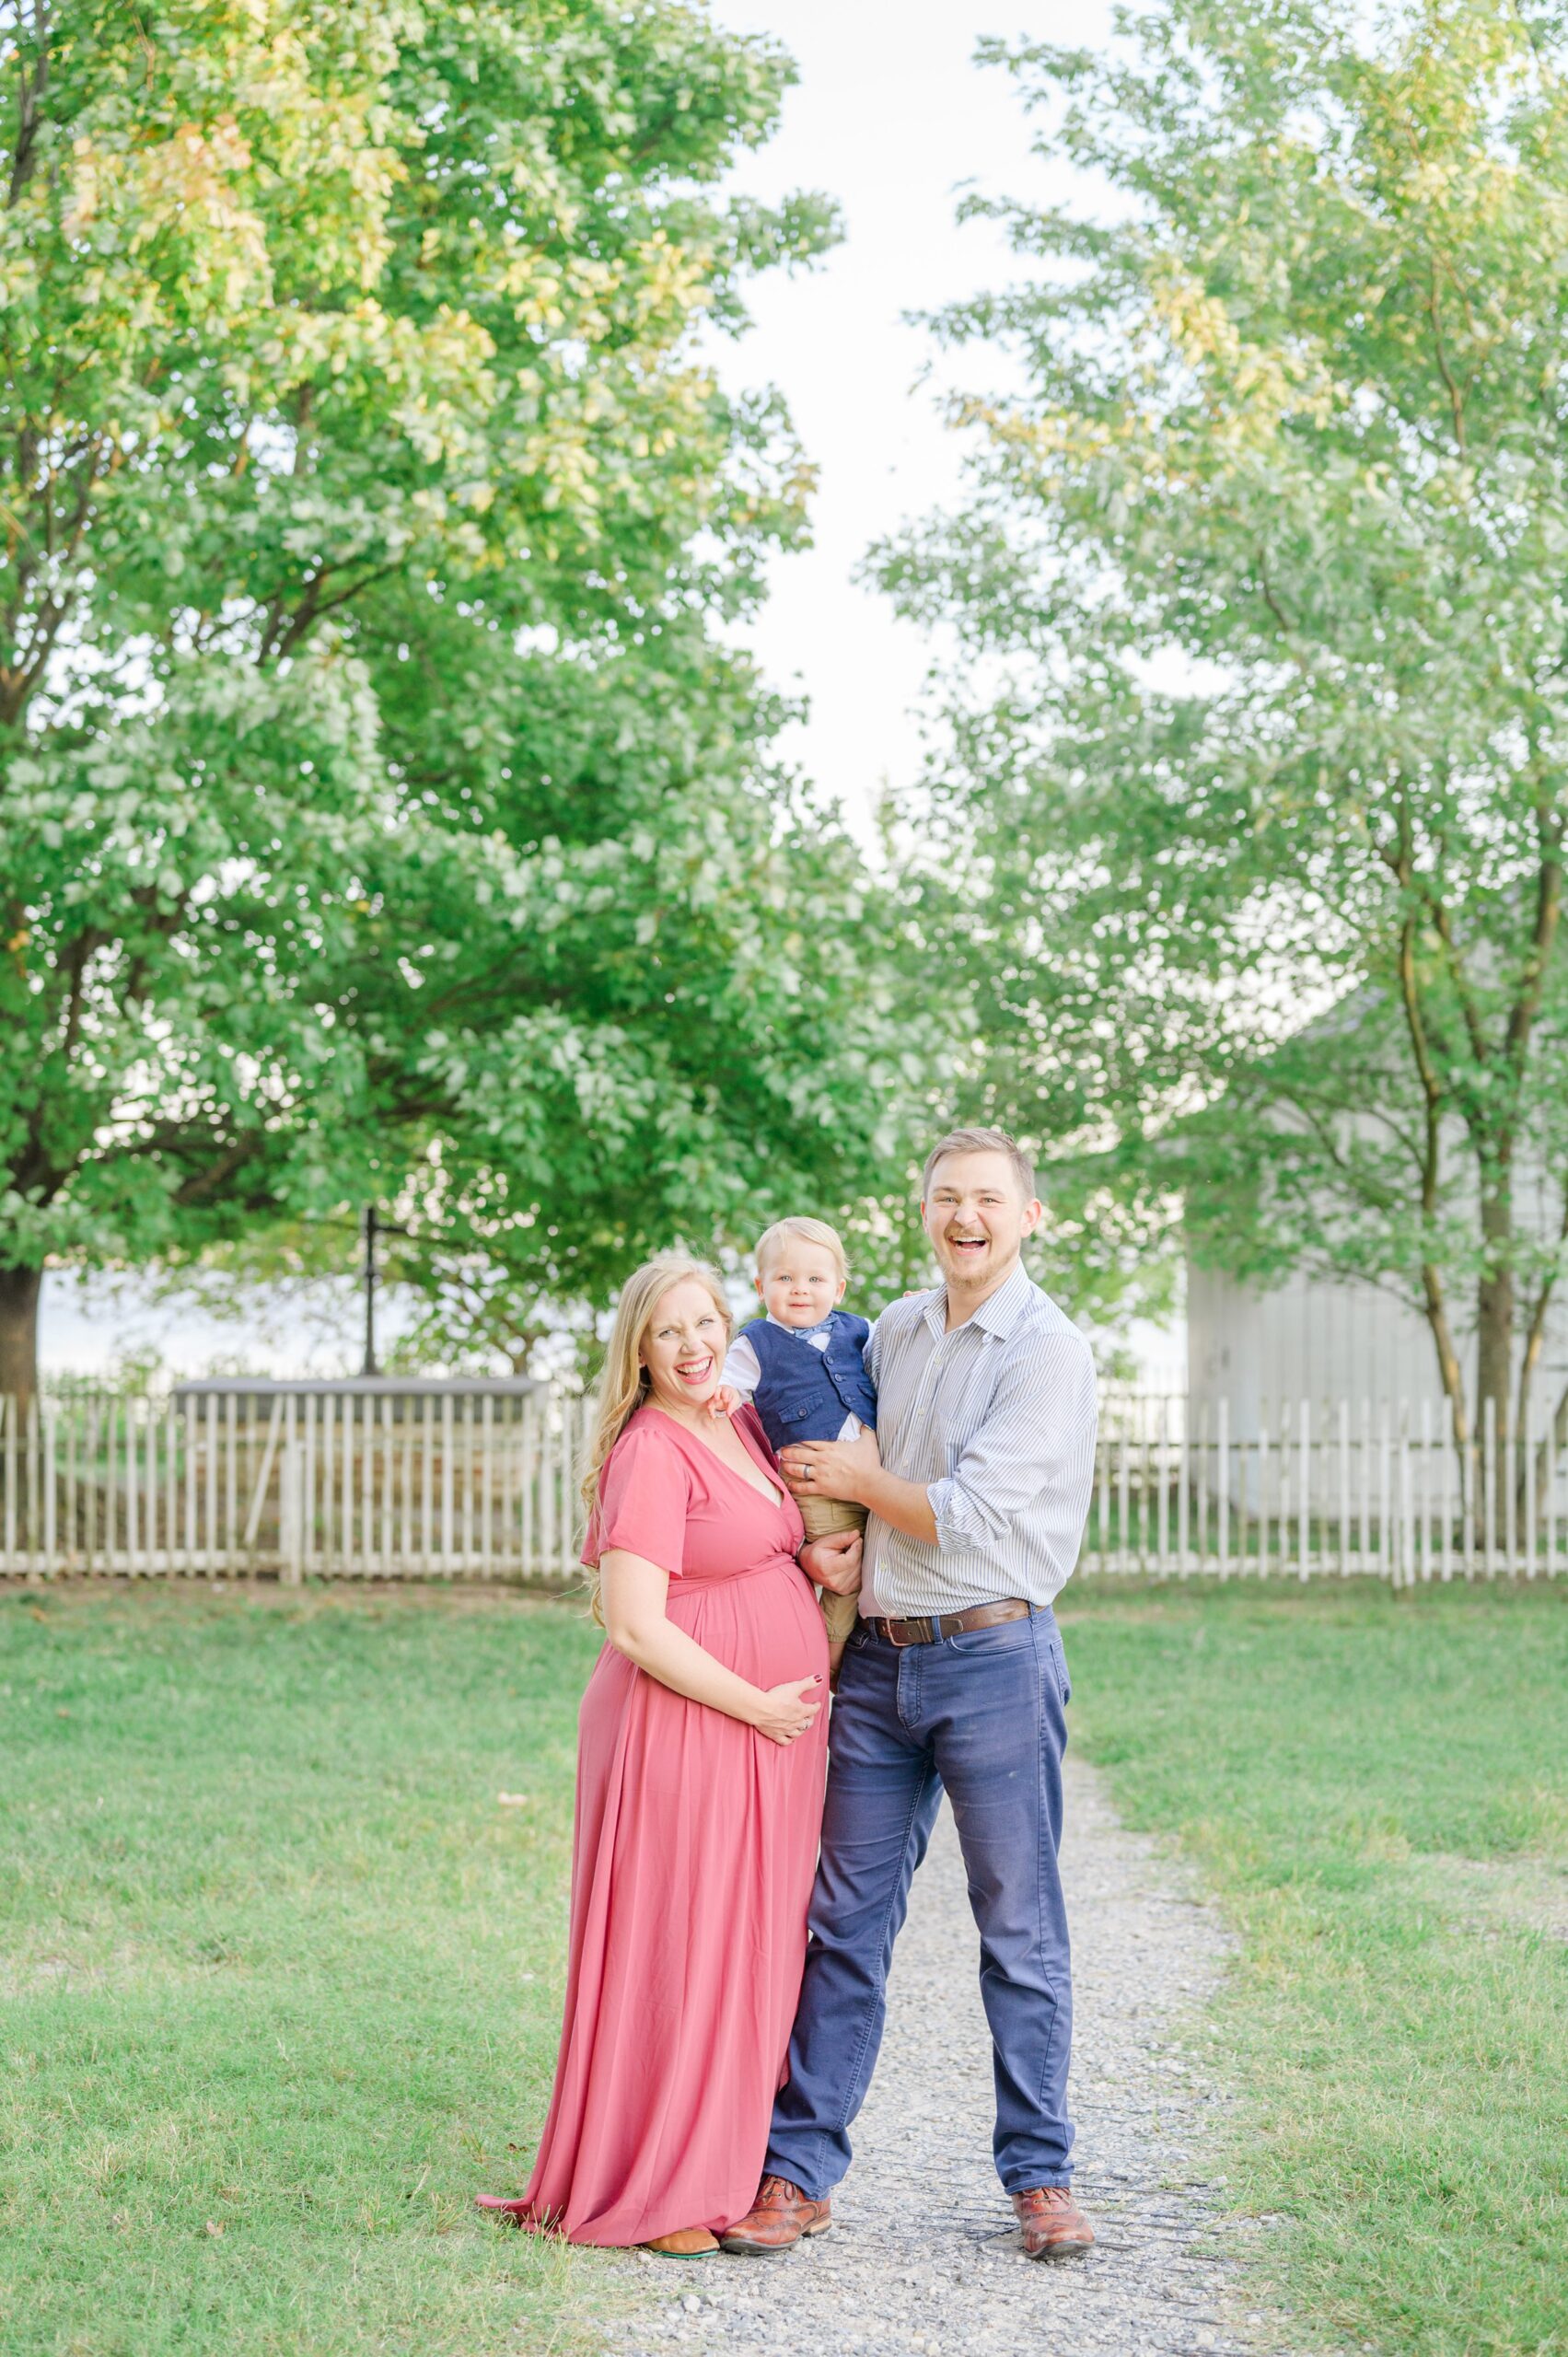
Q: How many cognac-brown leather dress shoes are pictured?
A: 2